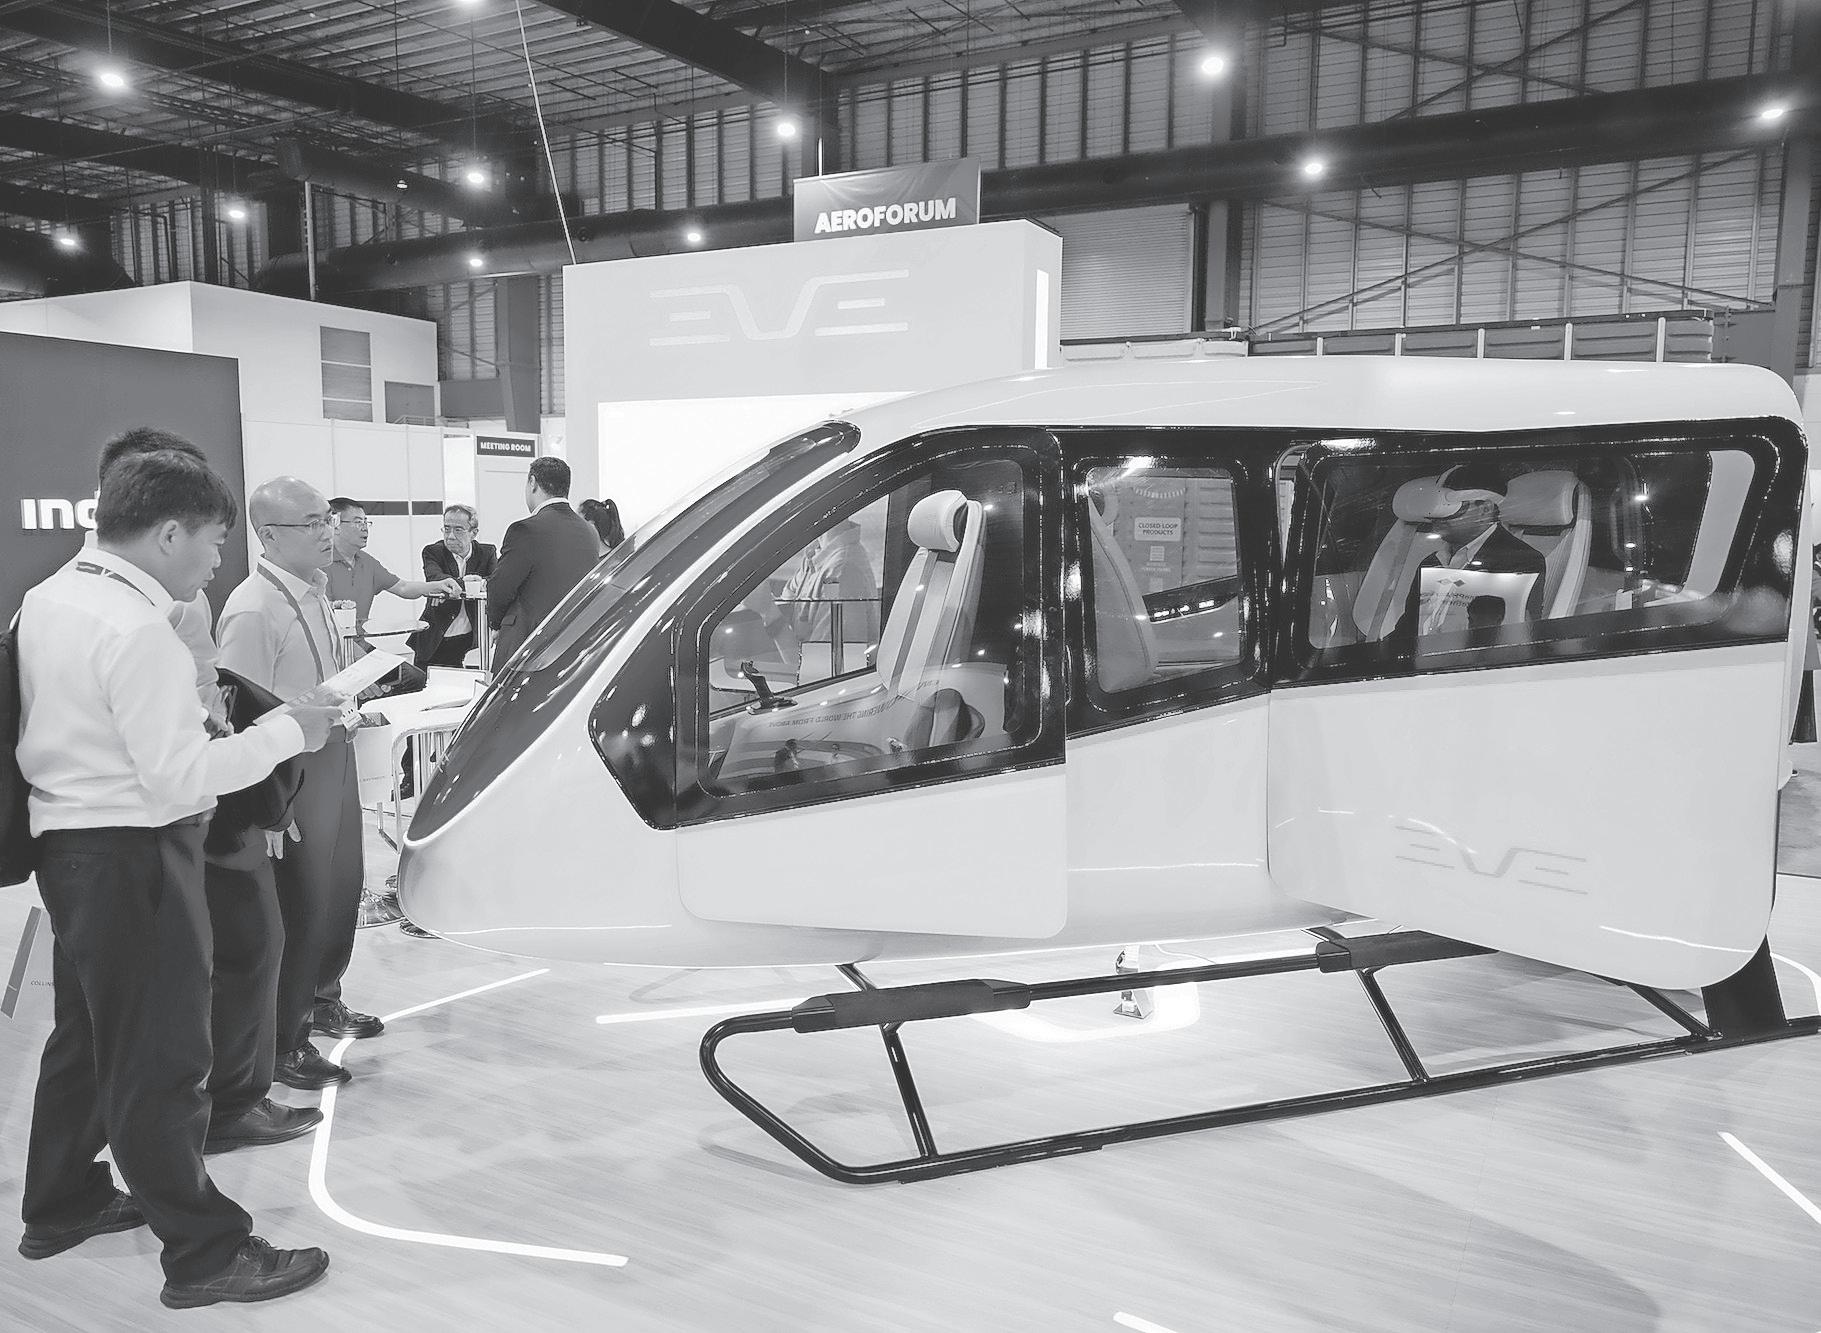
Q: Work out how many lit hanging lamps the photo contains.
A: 11